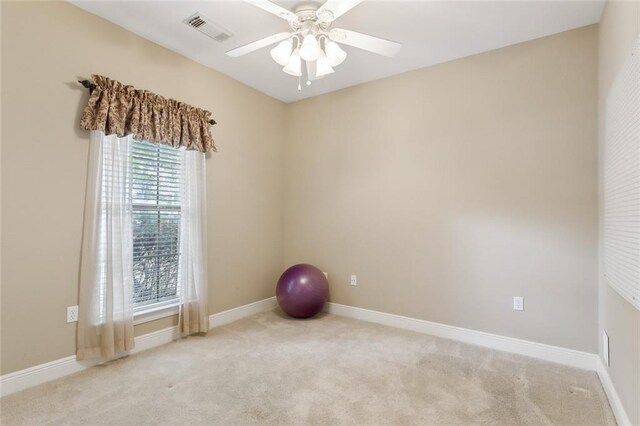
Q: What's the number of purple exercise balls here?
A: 1